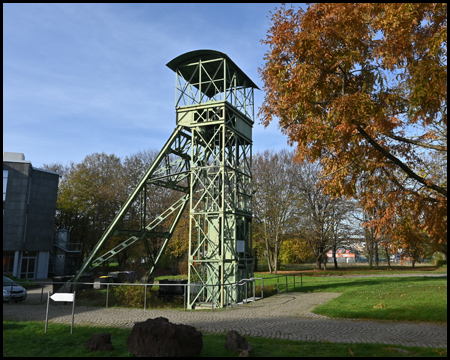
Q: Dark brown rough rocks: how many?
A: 3